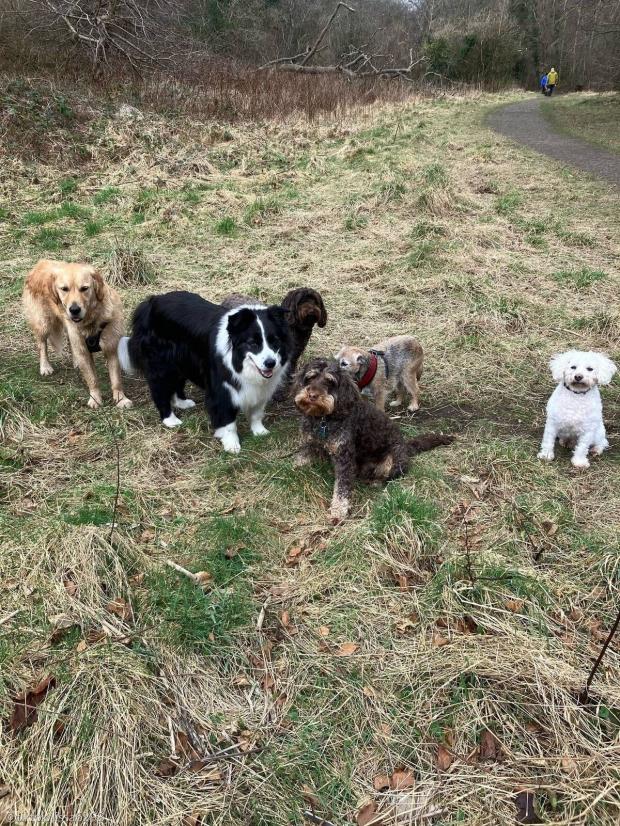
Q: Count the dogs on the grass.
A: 6